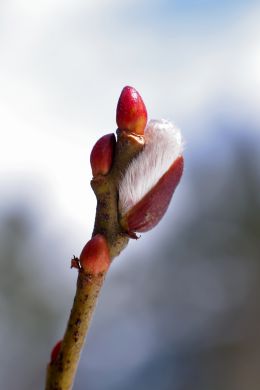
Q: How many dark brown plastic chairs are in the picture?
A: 0